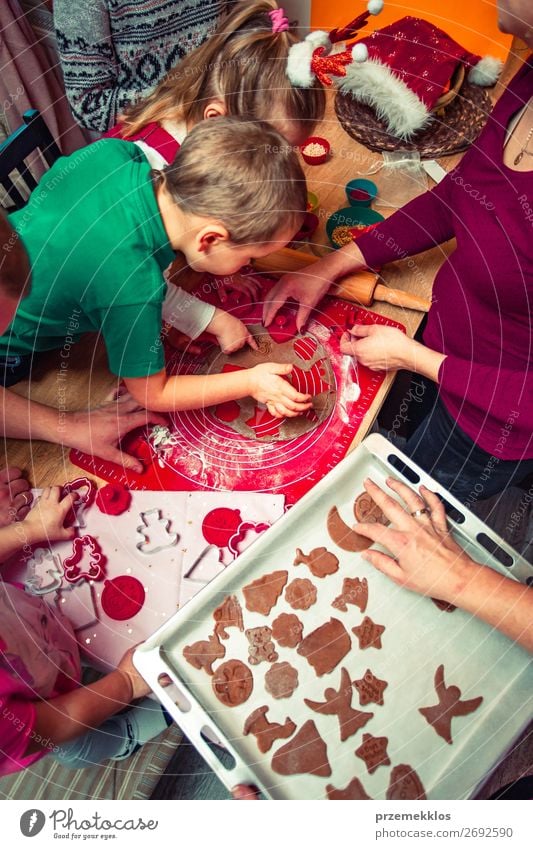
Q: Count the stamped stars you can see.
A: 3